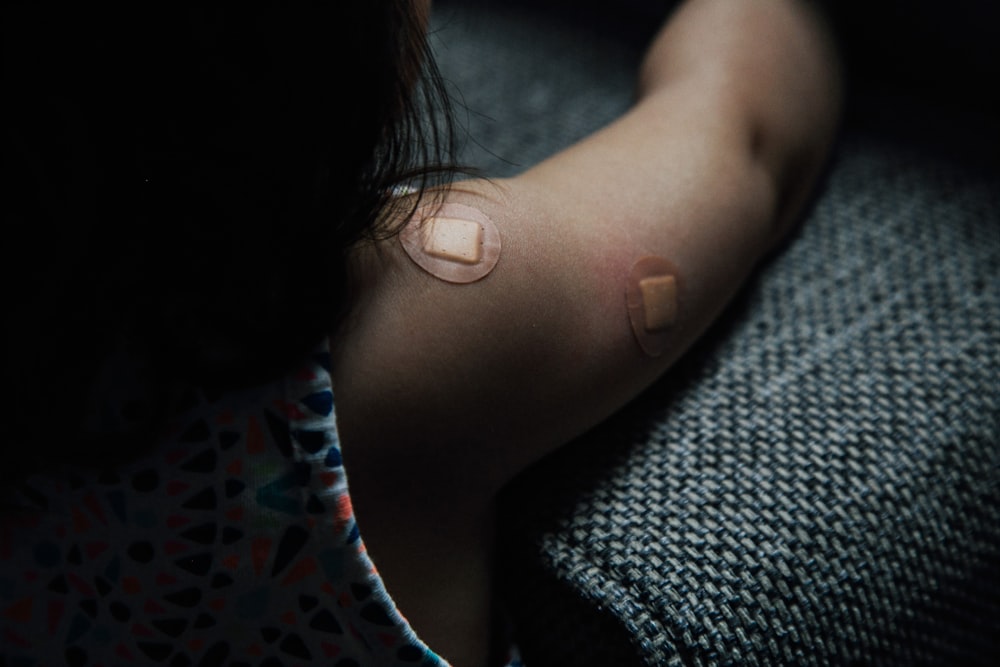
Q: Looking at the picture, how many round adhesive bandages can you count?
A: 2